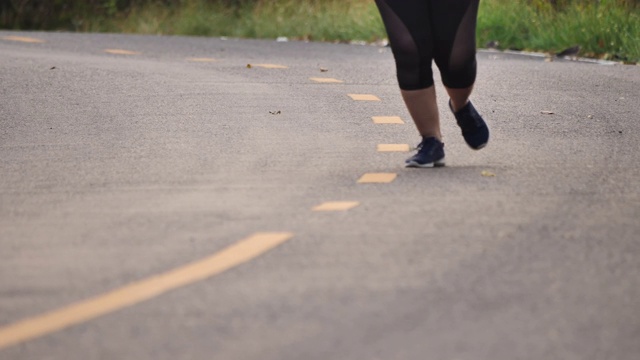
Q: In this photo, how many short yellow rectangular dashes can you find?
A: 10